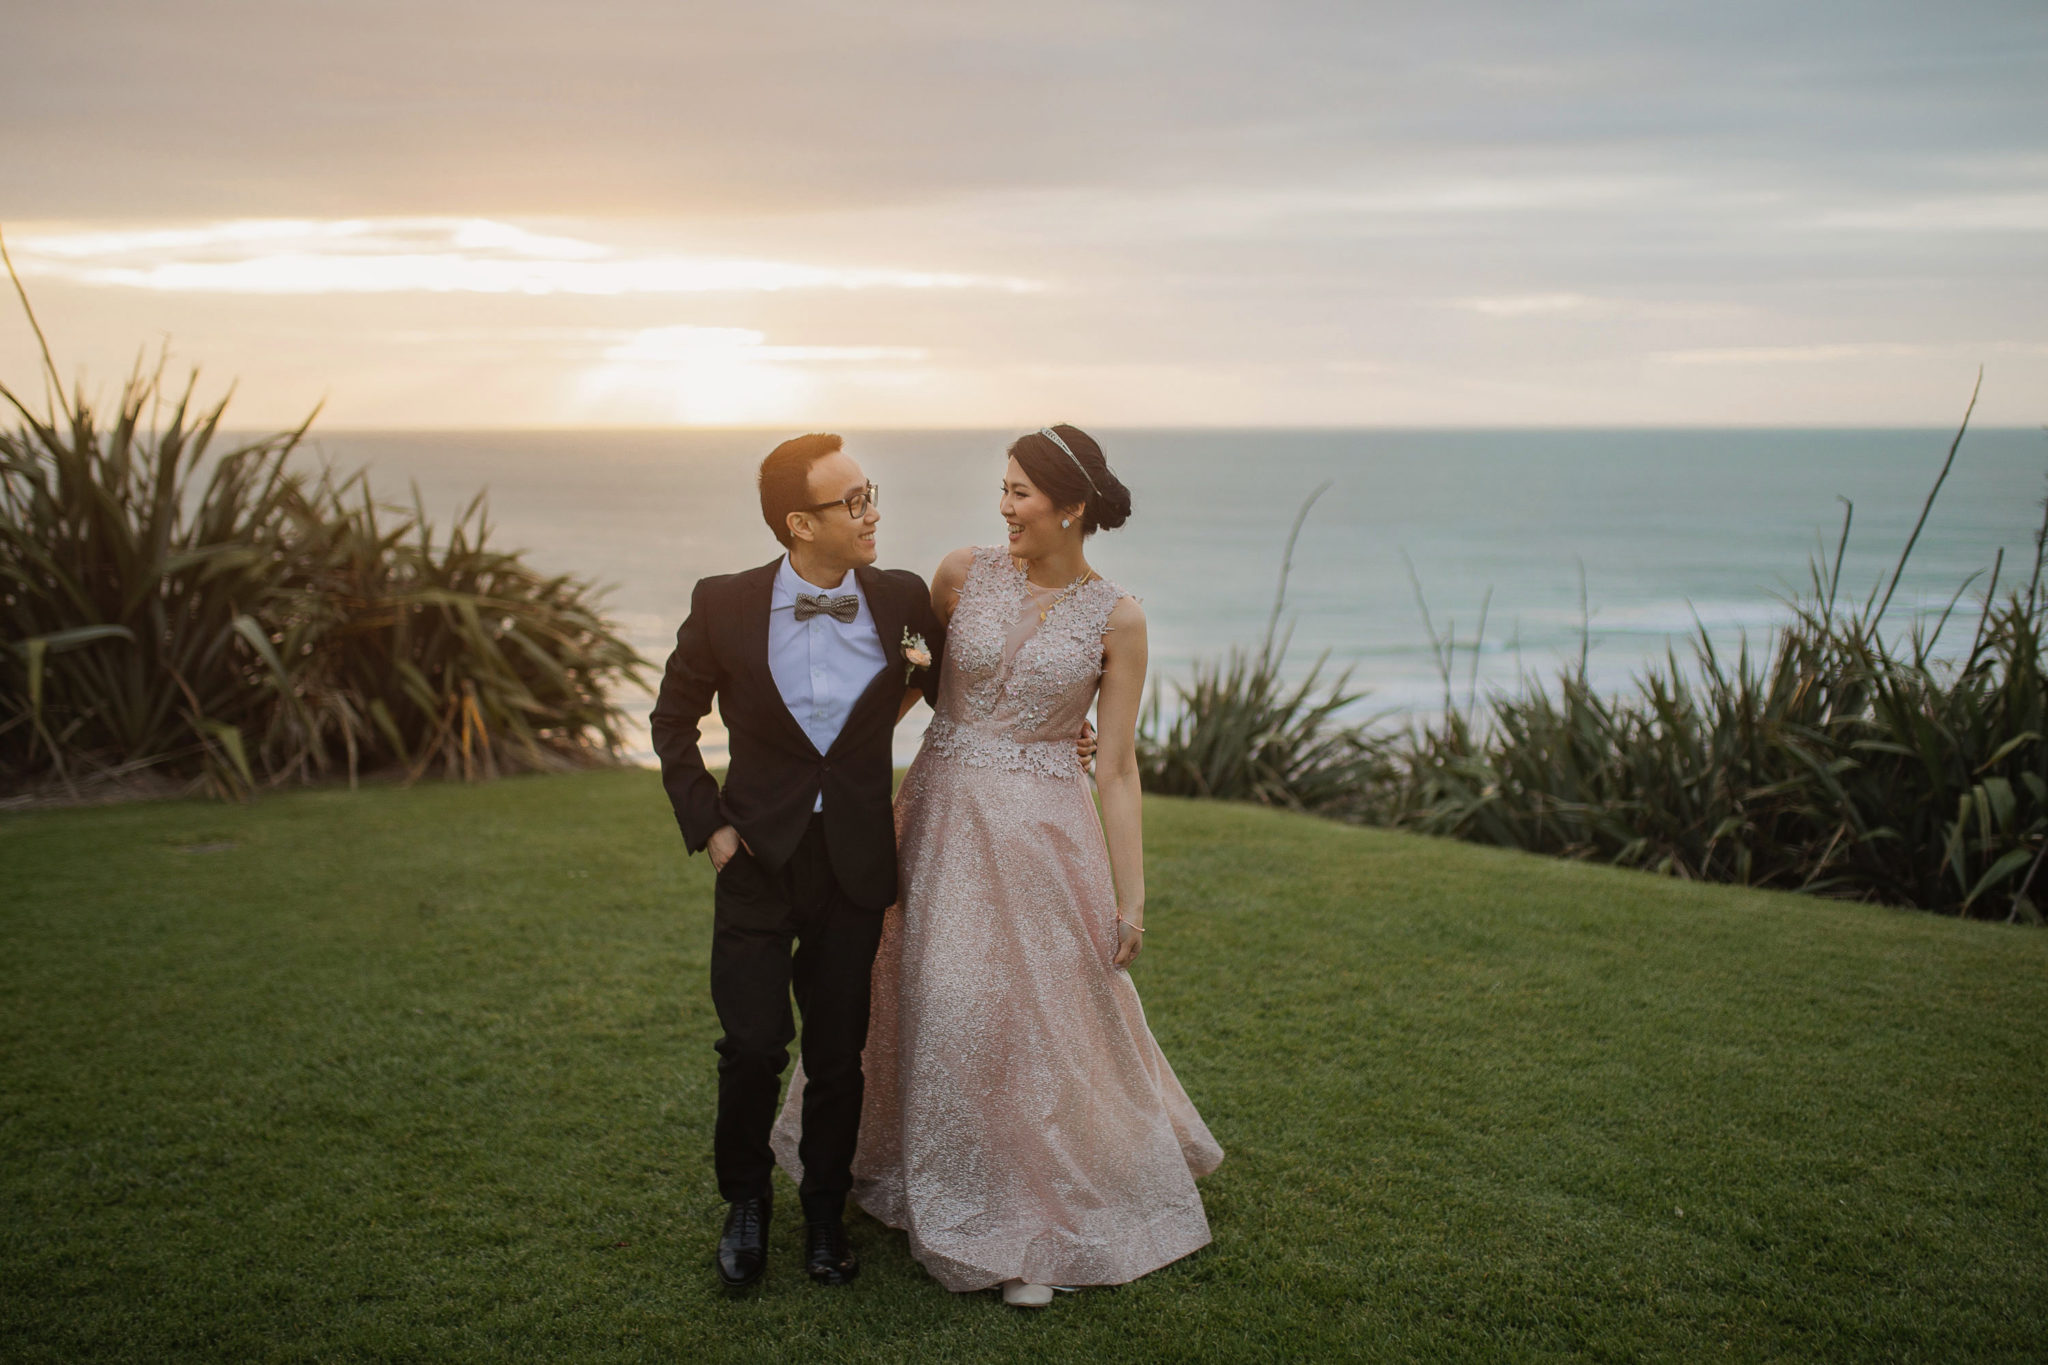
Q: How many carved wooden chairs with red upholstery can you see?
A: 0